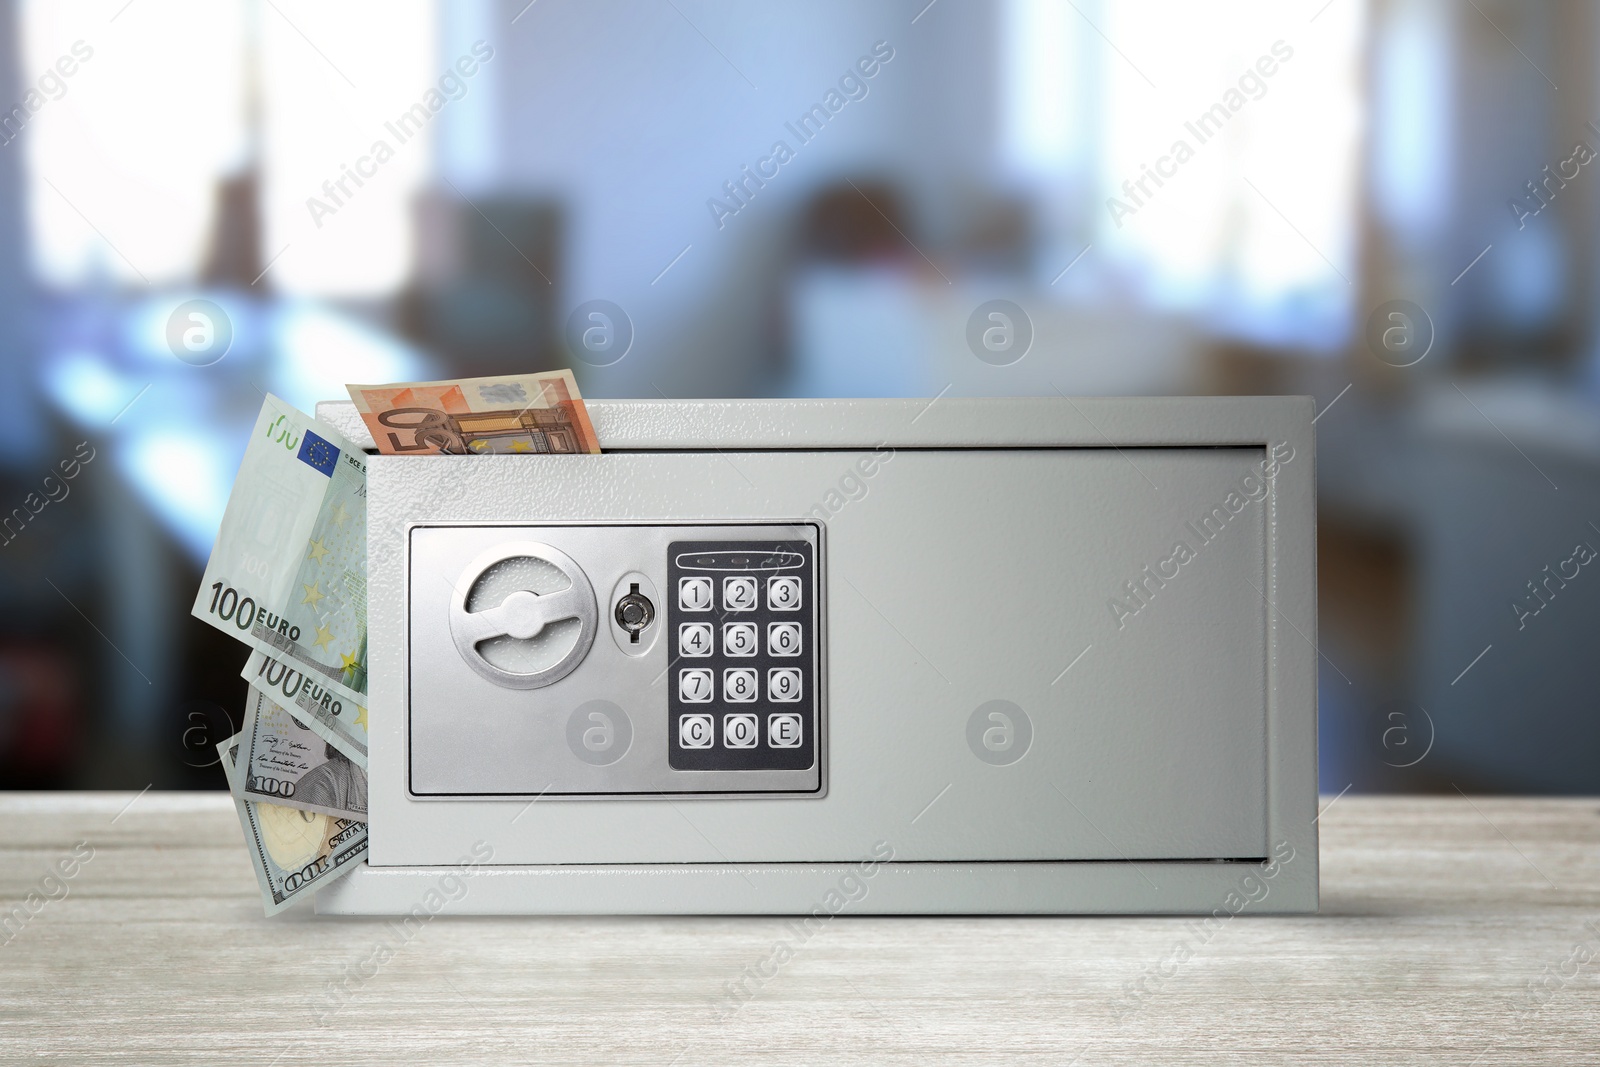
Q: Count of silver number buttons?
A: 10